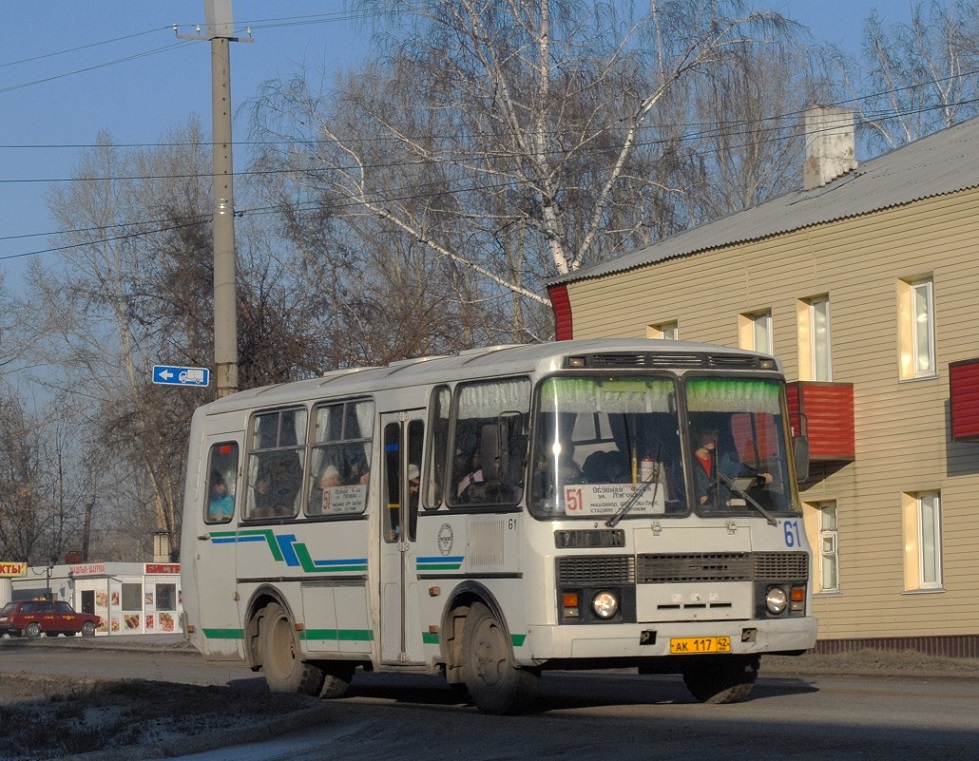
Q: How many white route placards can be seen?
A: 2